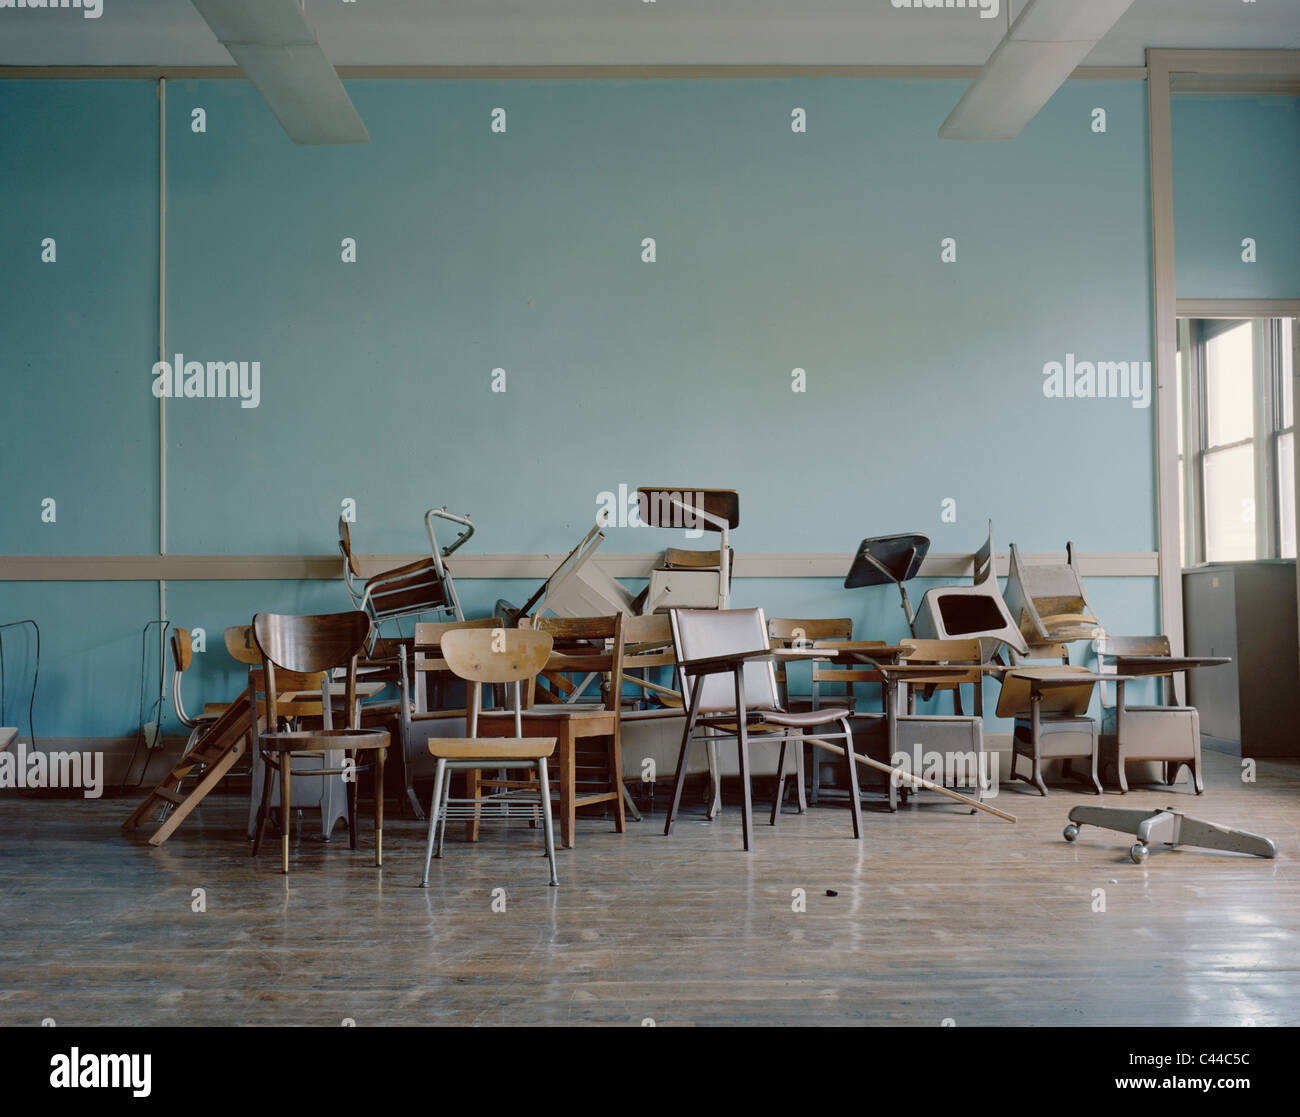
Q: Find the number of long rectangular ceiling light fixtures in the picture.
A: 2